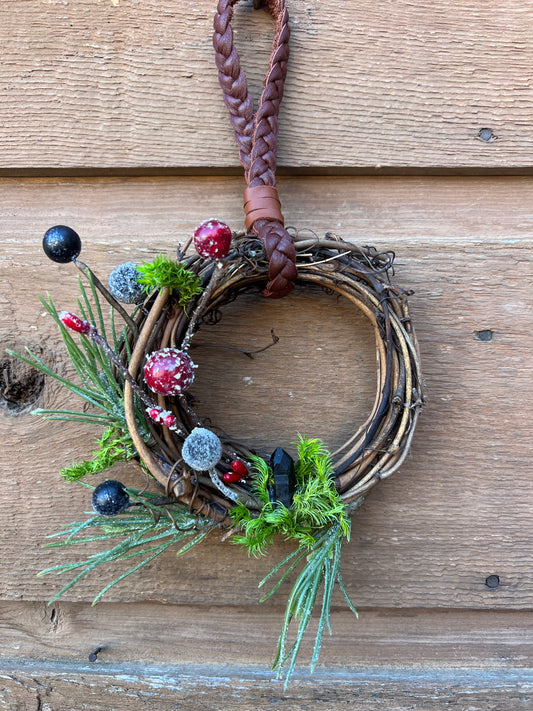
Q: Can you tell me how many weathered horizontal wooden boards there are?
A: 3